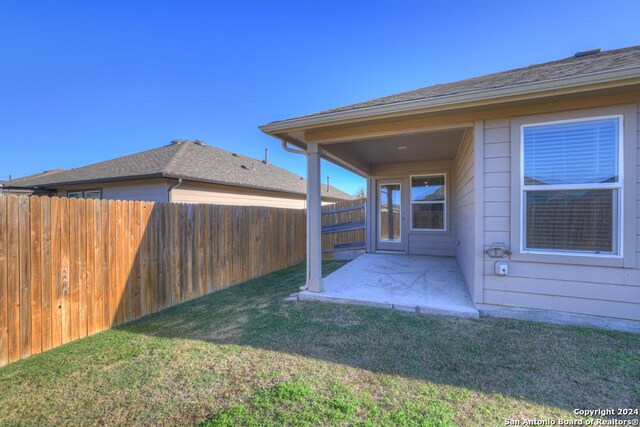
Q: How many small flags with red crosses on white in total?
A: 0